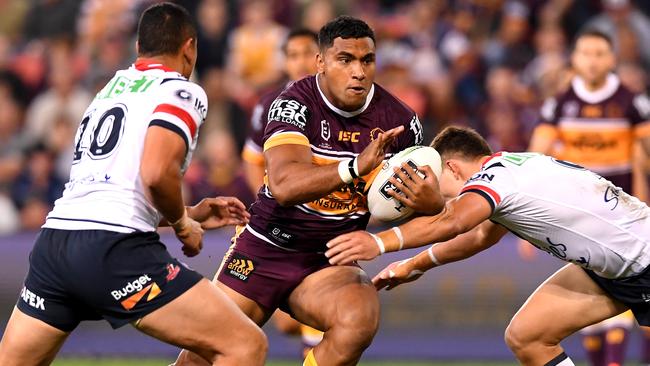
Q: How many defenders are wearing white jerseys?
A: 2